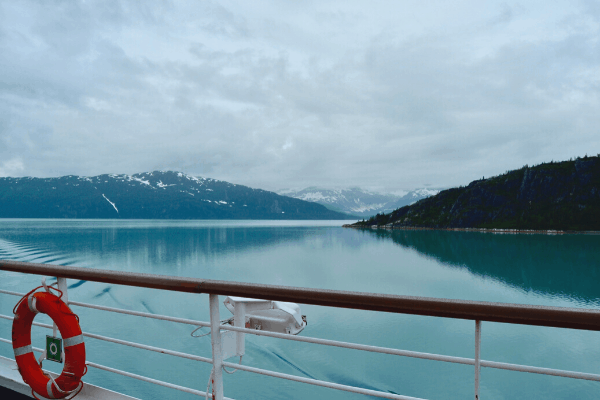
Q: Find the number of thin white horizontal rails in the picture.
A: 3